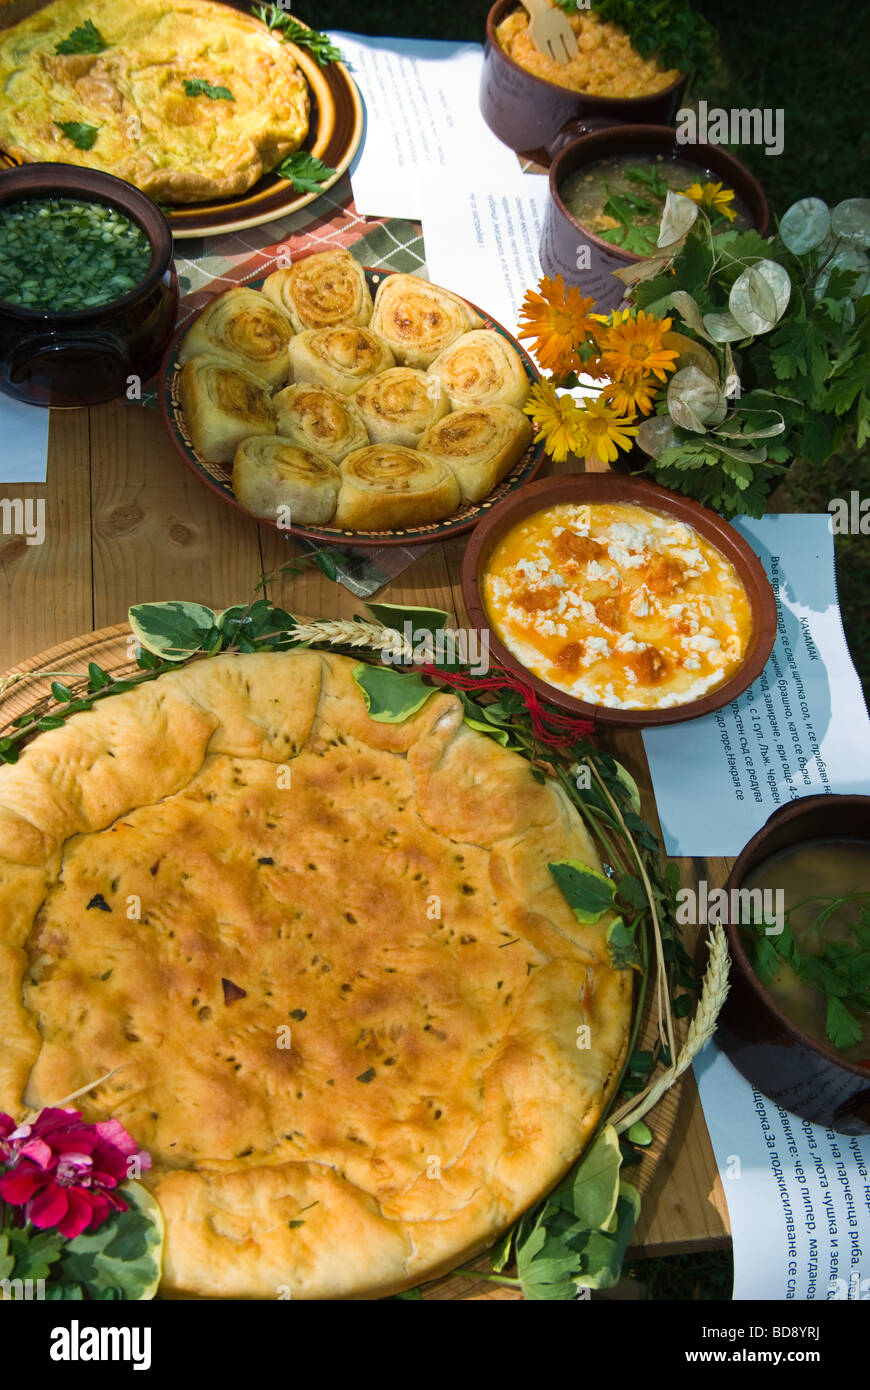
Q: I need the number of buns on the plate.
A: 11